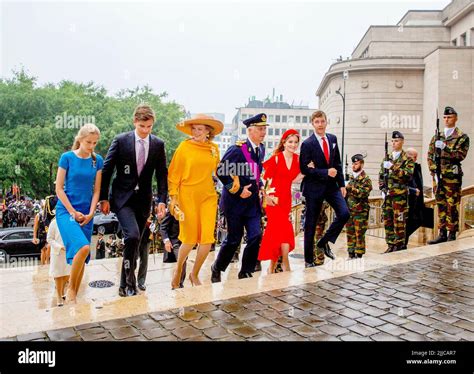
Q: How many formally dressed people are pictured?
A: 6